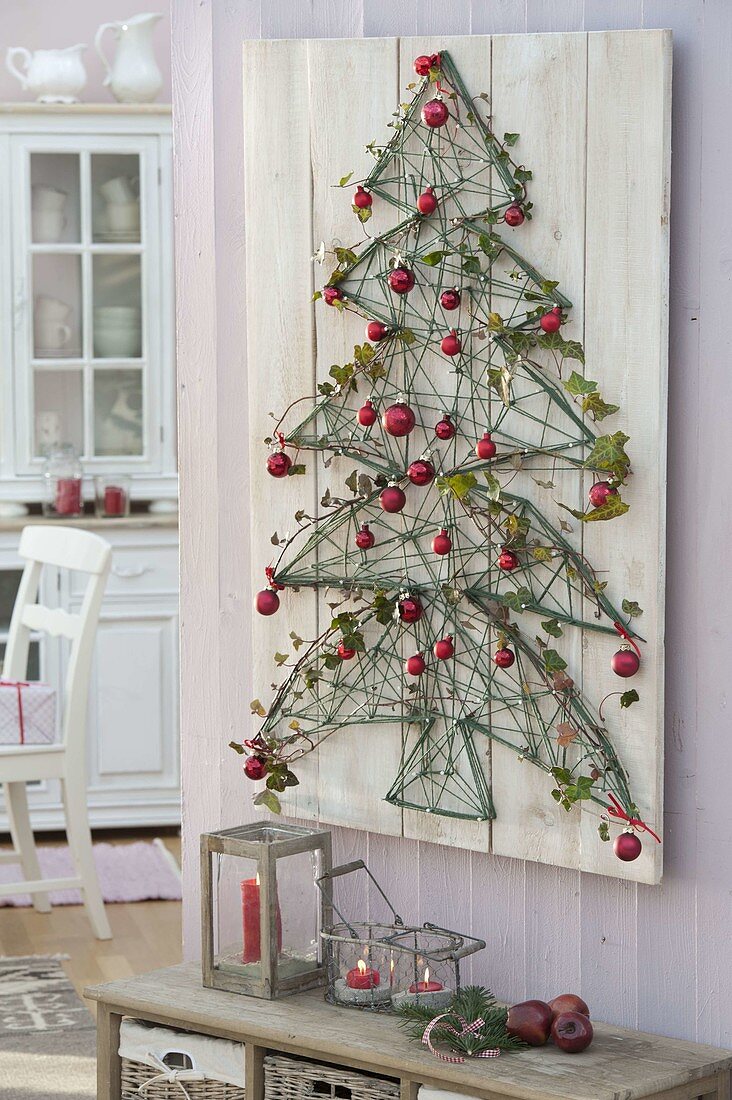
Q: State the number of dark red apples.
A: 3